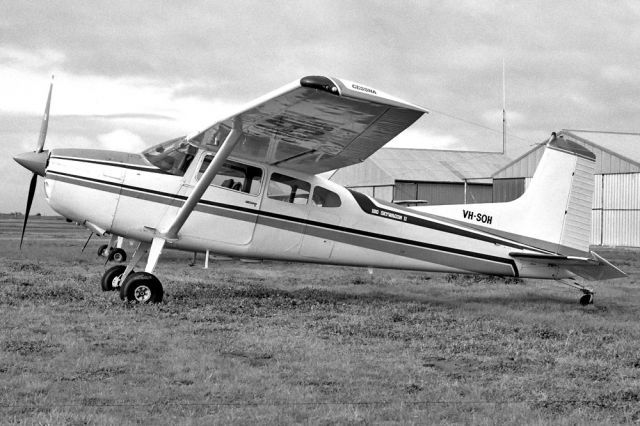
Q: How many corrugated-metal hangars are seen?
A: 2